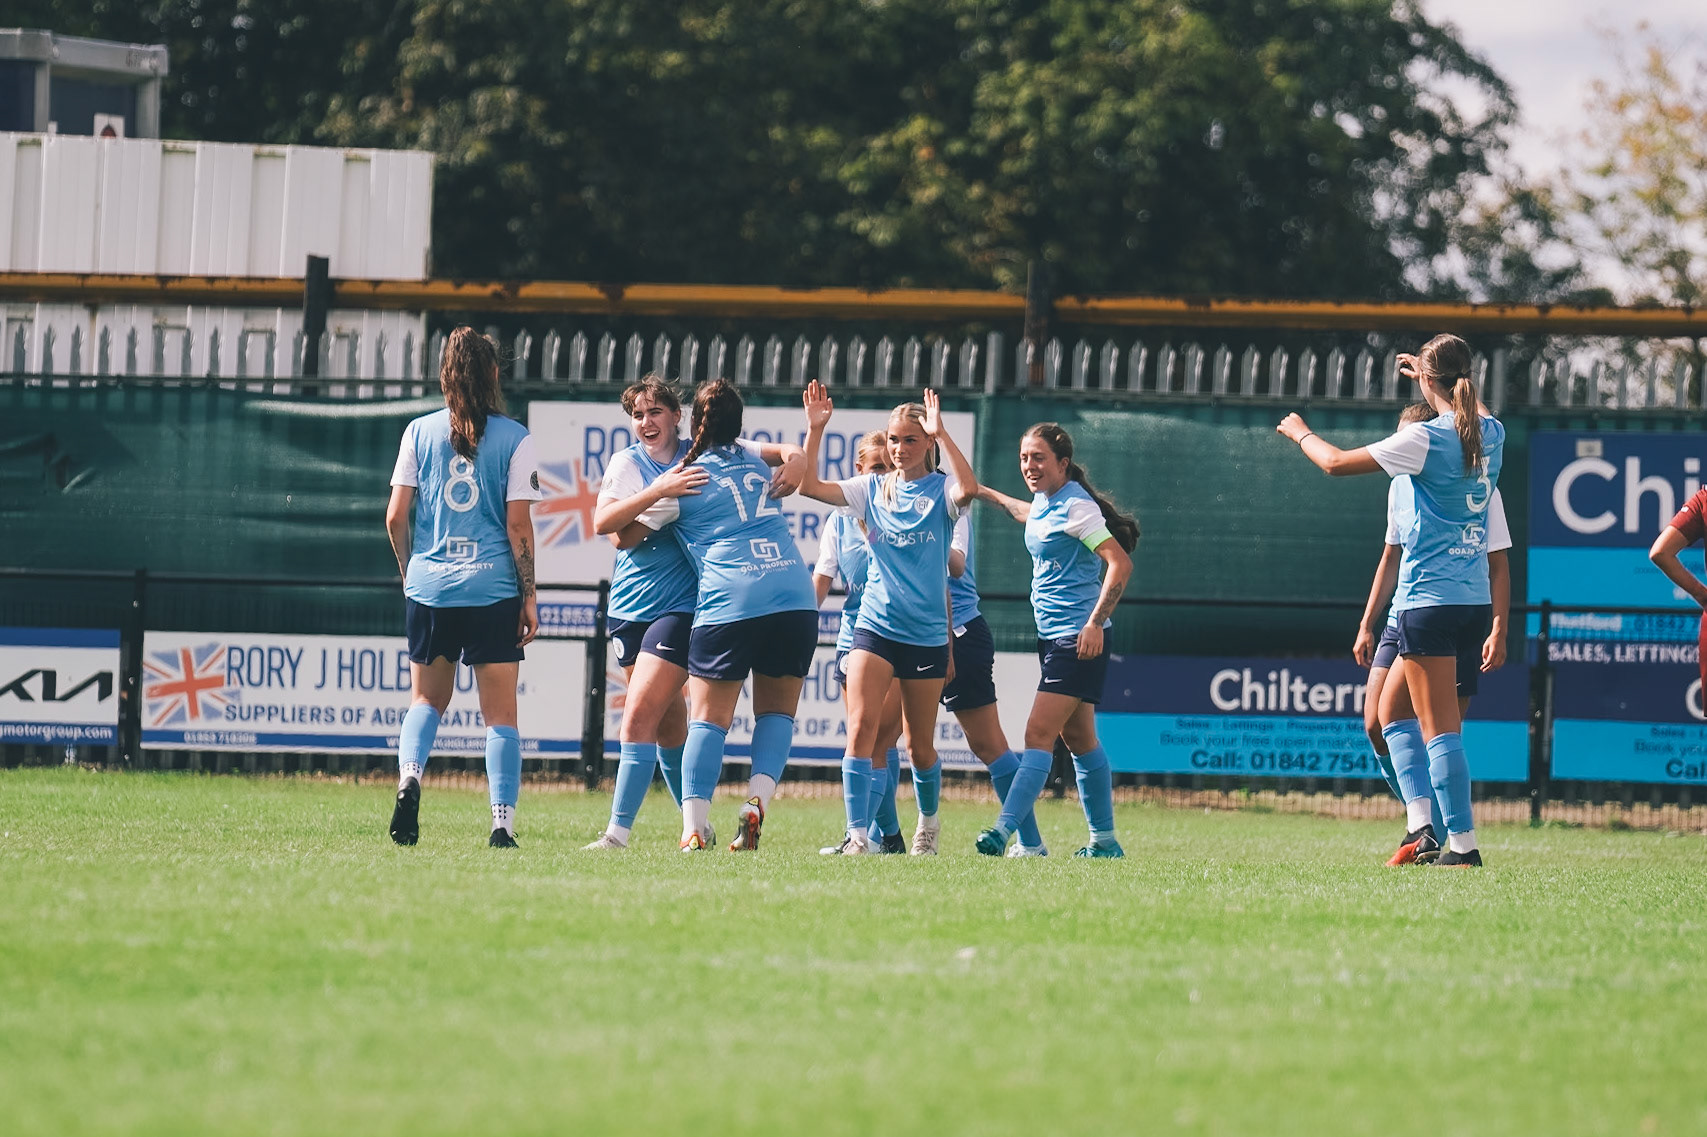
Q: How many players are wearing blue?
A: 9